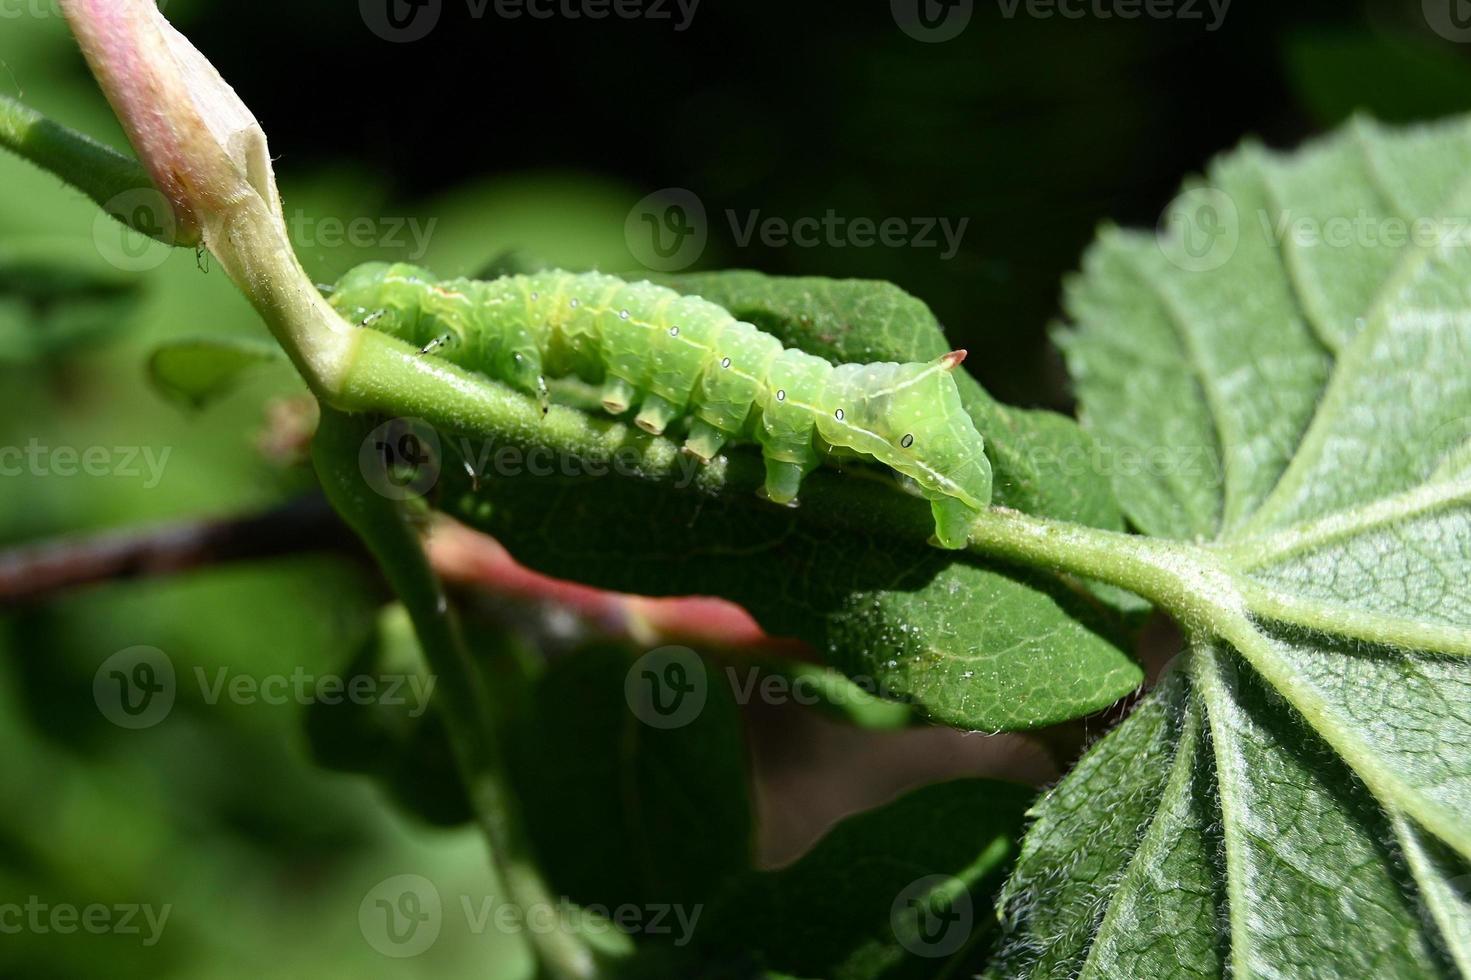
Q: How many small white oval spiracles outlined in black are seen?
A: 8